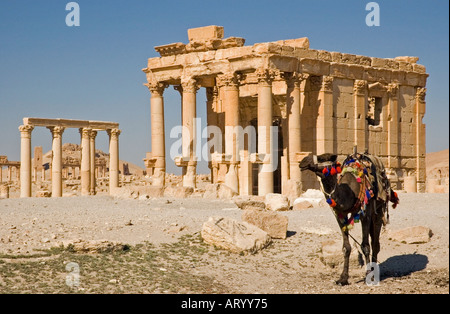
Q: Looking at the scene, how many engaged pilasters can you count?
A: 4